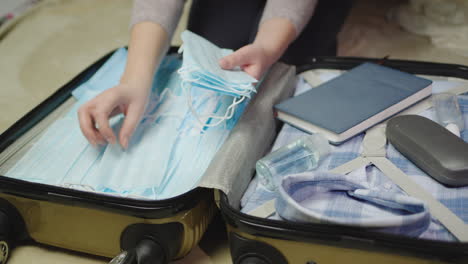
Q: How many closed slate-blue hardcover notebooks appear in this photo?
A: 1